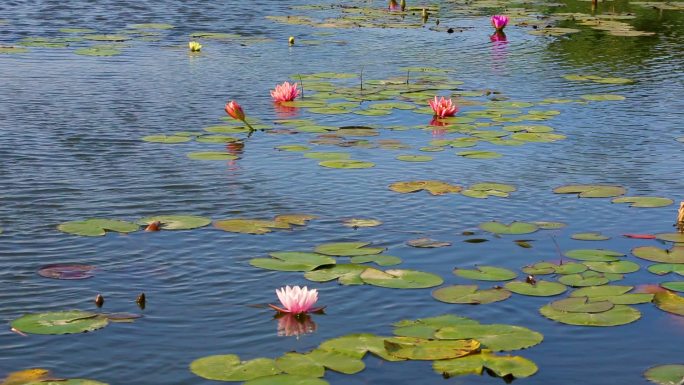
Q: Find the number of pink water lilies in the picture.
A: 5